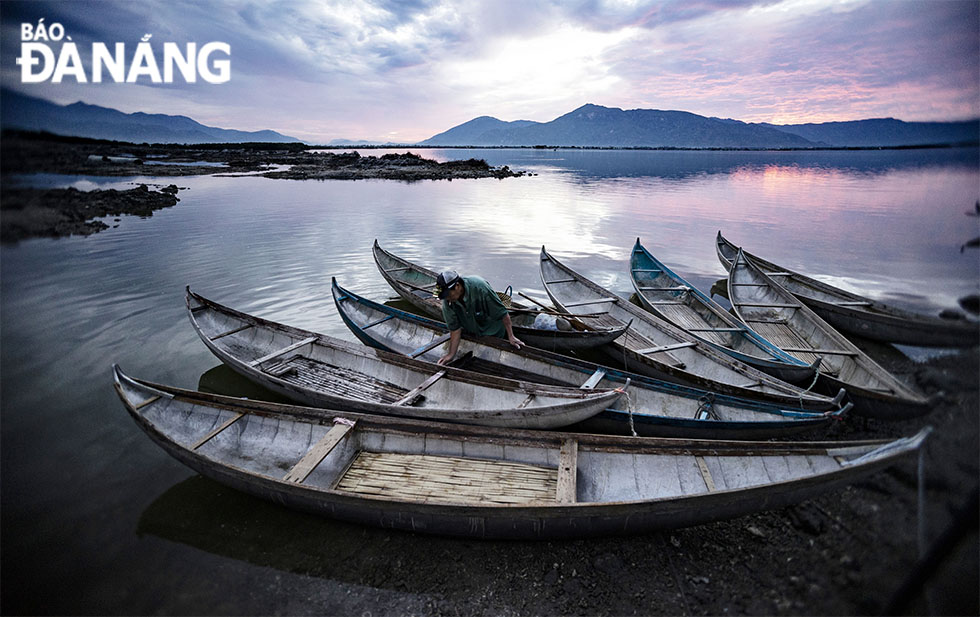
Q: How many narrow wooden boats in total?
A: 8